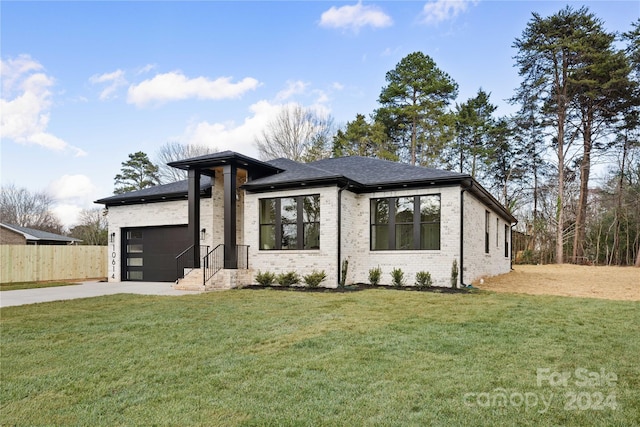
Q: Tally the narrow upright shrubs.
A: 2